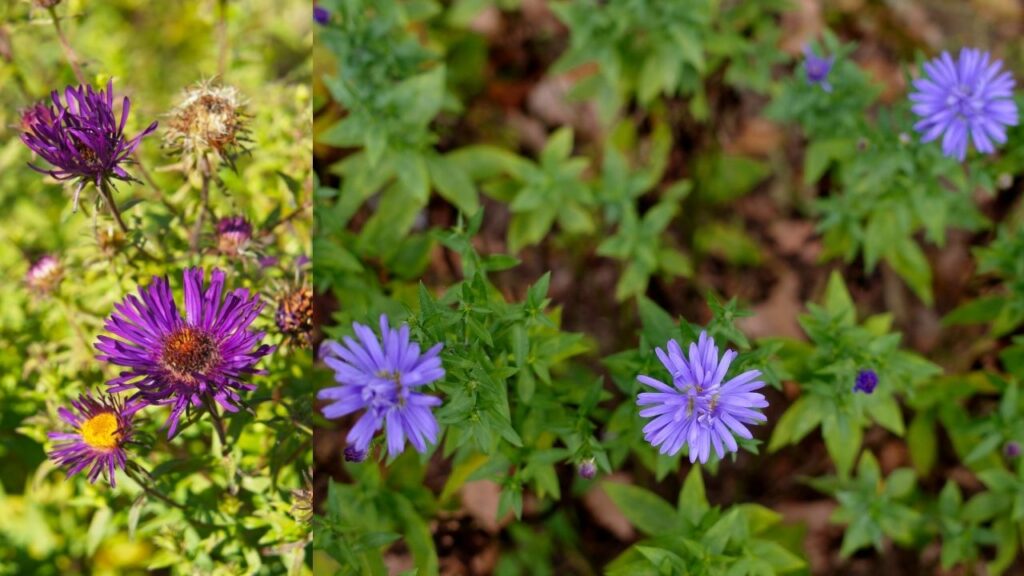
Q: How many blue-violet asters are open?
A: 3